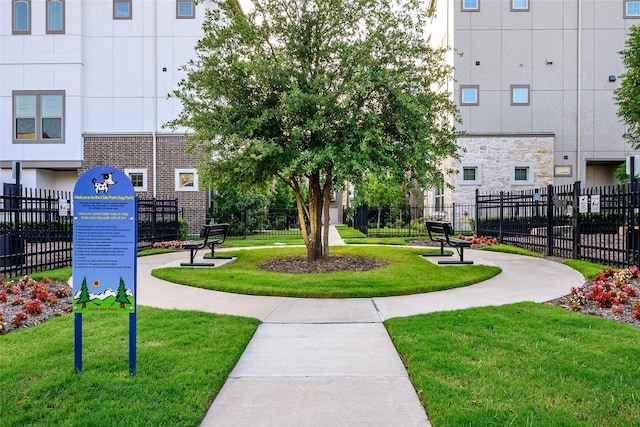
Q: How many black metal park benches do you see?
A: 2